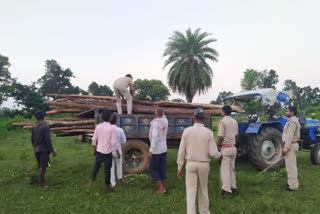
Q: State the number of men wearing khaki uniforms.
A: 4